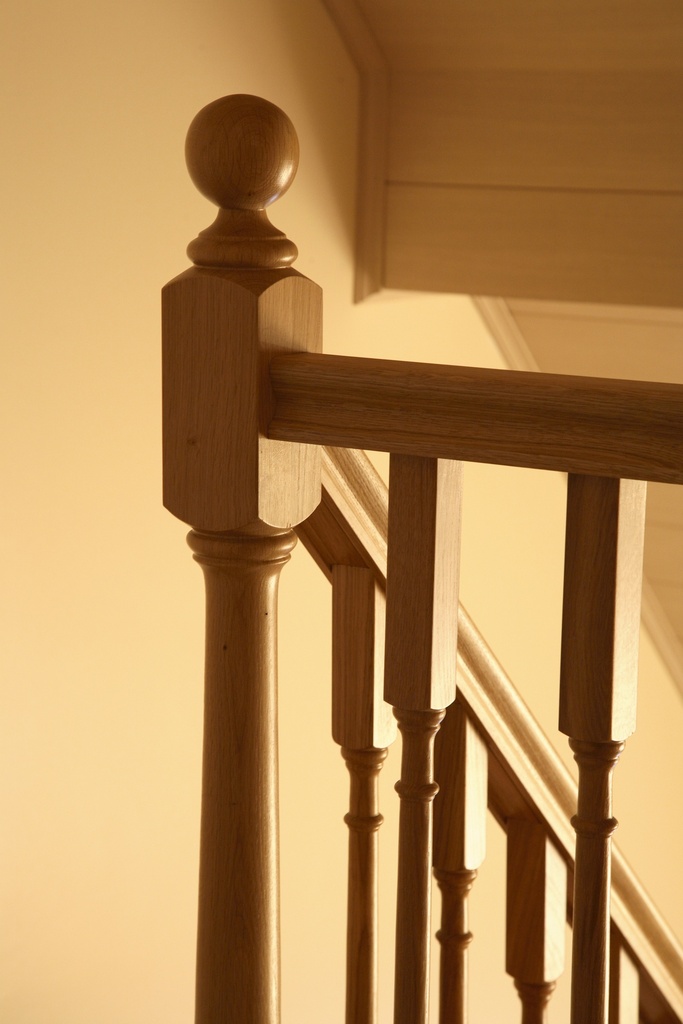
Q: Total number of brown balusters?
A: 6